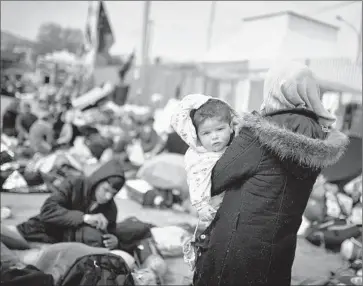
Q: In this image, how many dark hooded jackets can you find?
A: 2